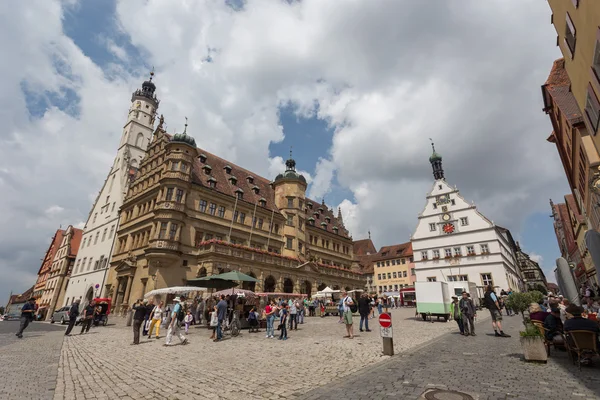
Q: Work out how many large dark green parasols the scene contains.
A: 2